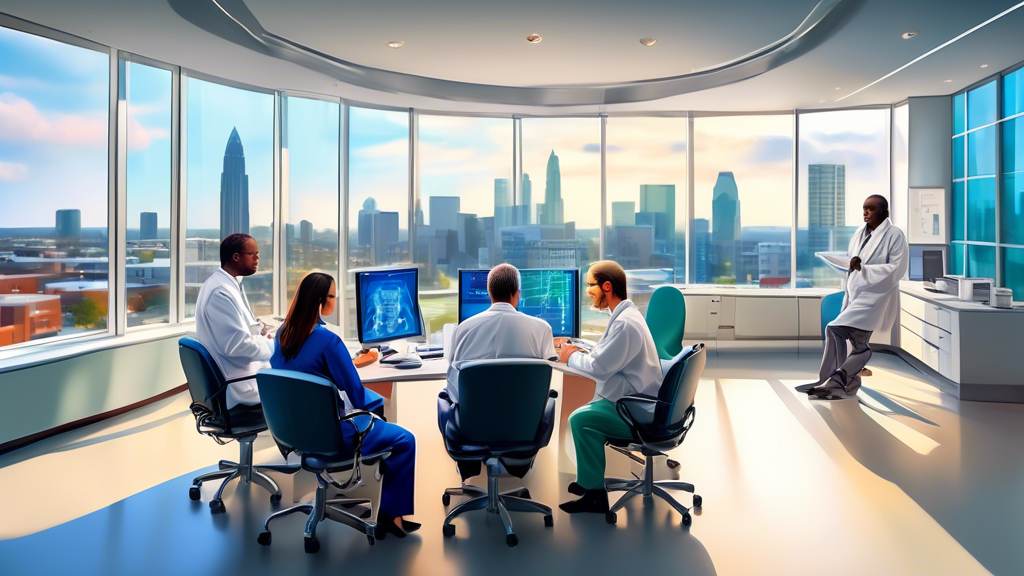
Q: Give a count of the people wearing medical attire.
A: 5